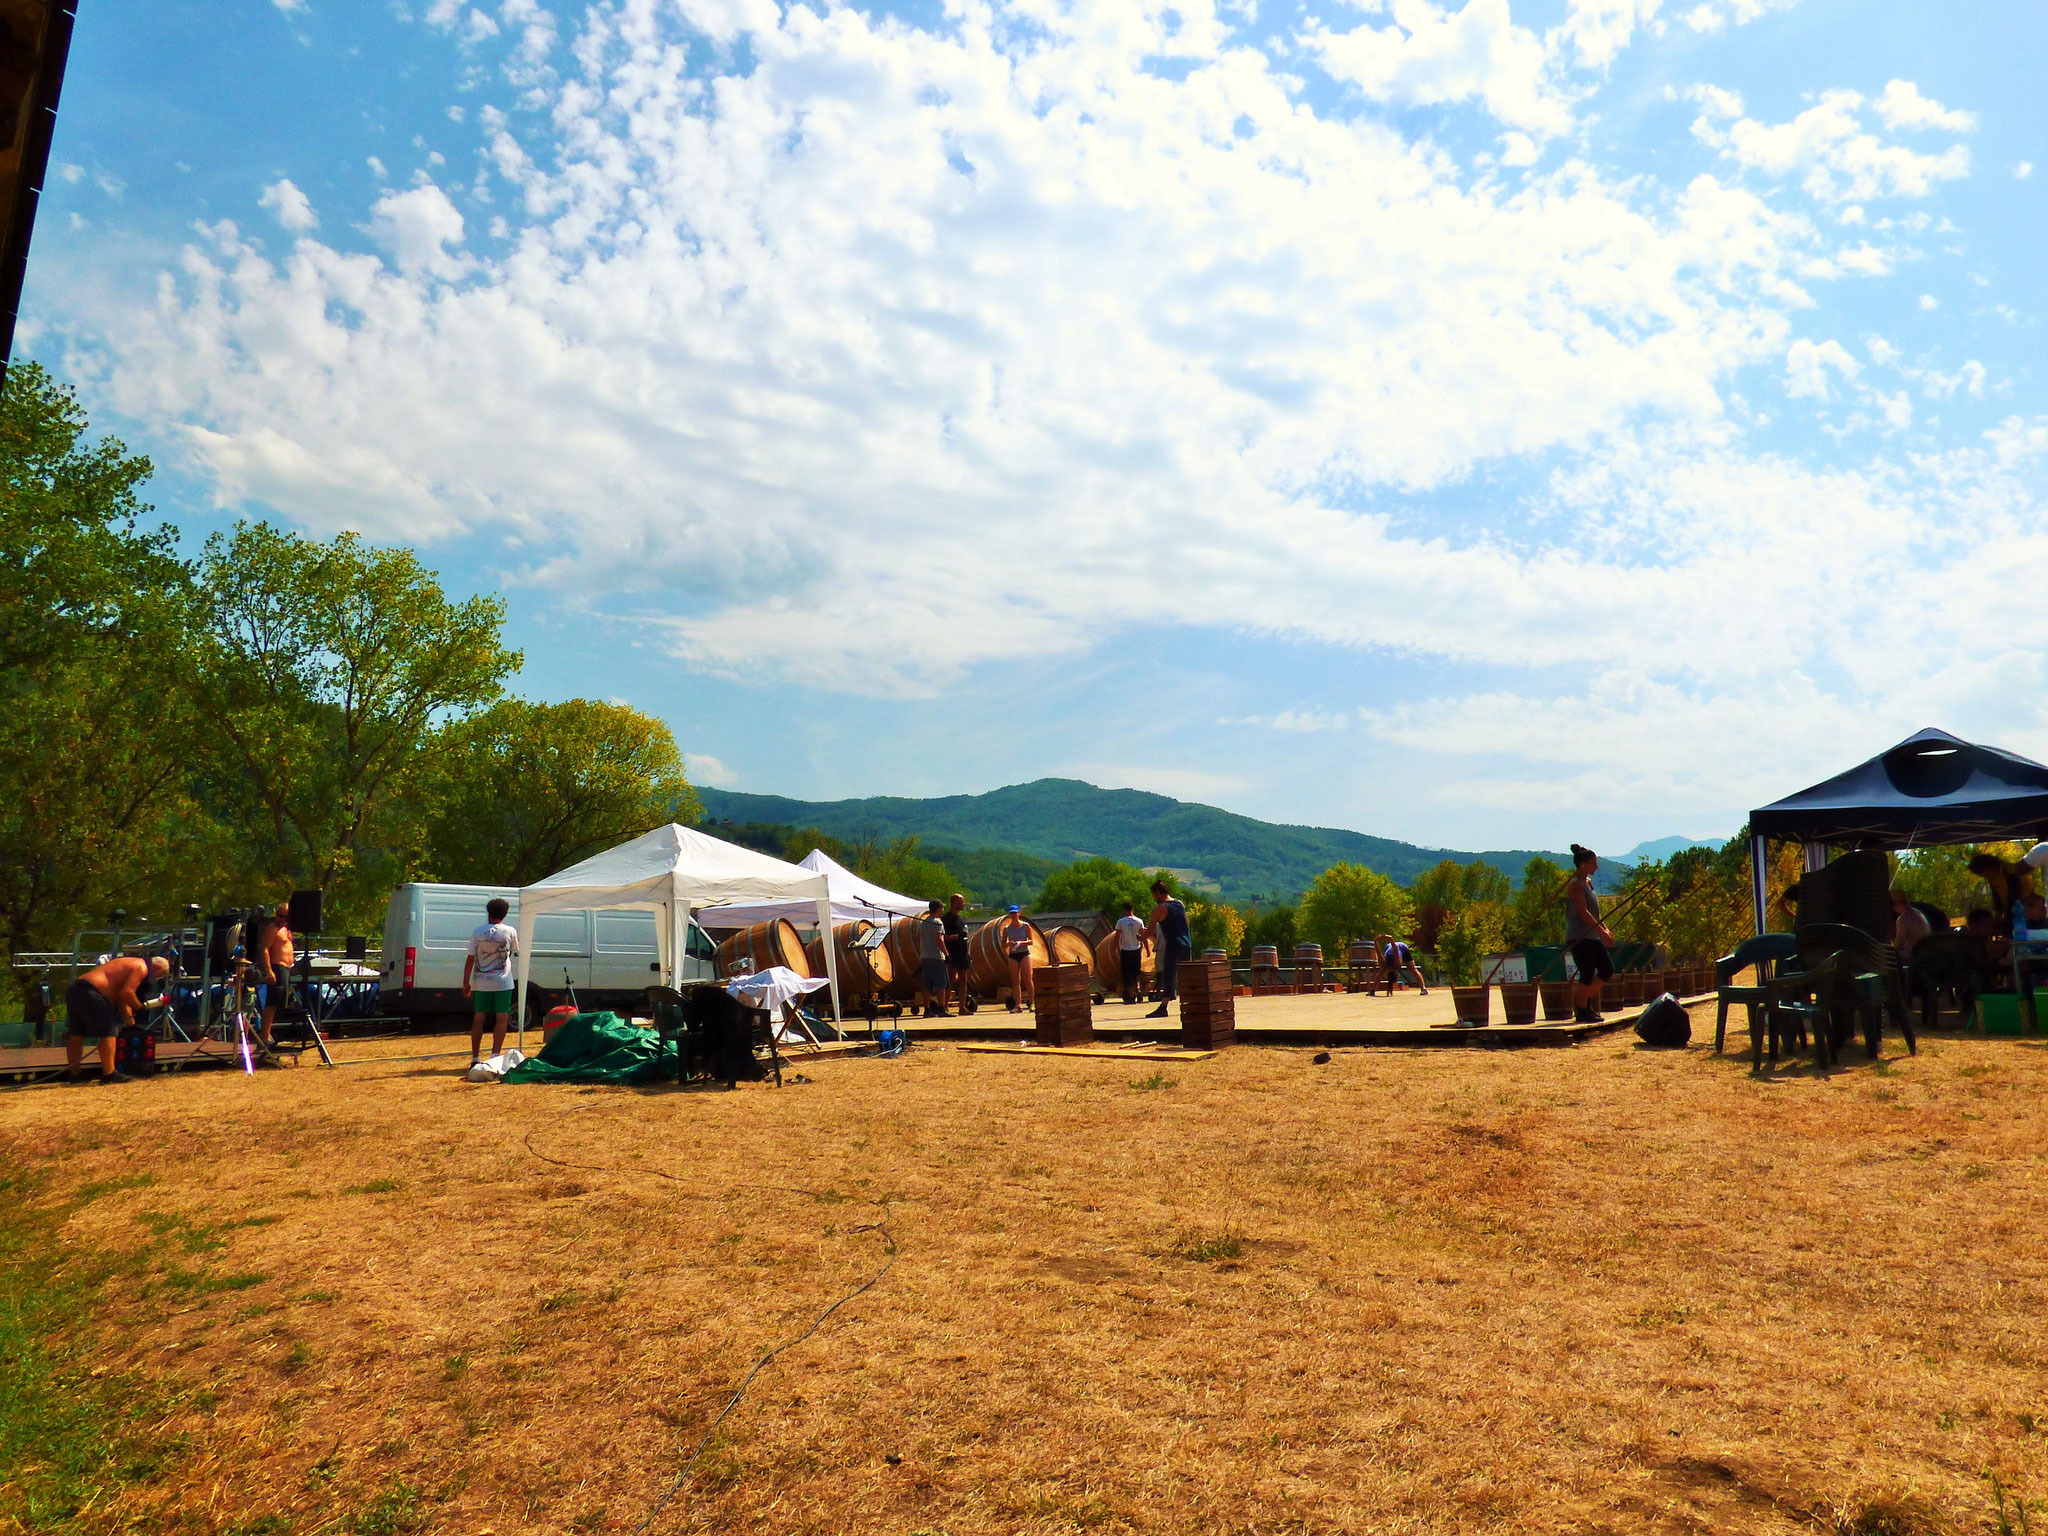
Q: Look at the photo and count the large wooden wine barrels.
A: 6